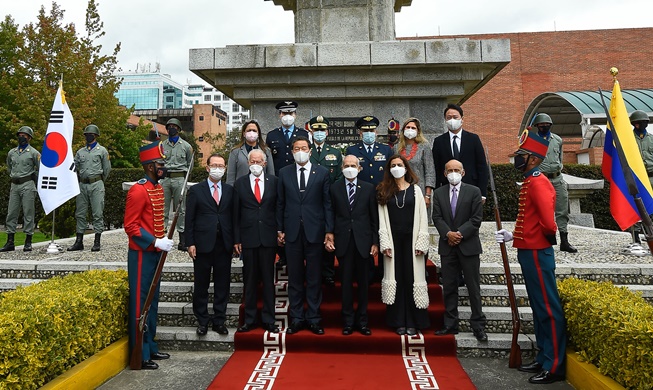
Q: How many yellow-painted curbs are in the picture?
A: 2